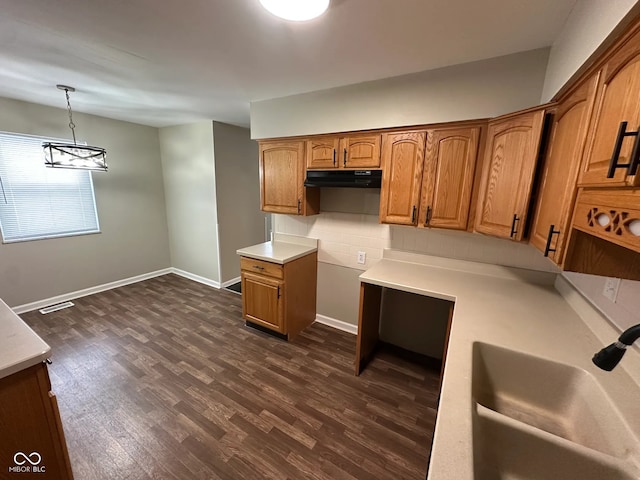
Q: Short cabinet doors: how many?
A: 2